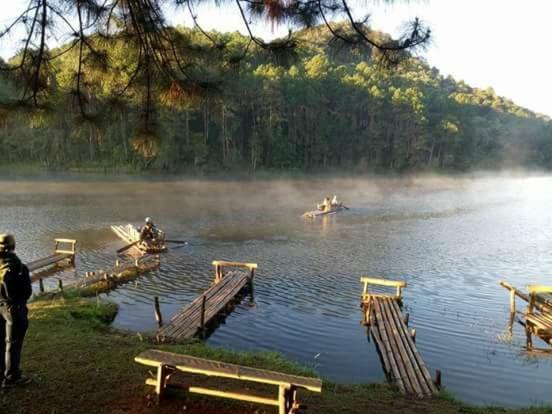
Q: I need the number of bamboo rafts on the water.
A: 2